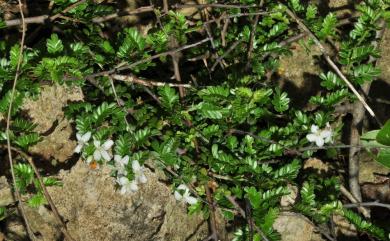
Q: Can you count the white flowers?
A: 7